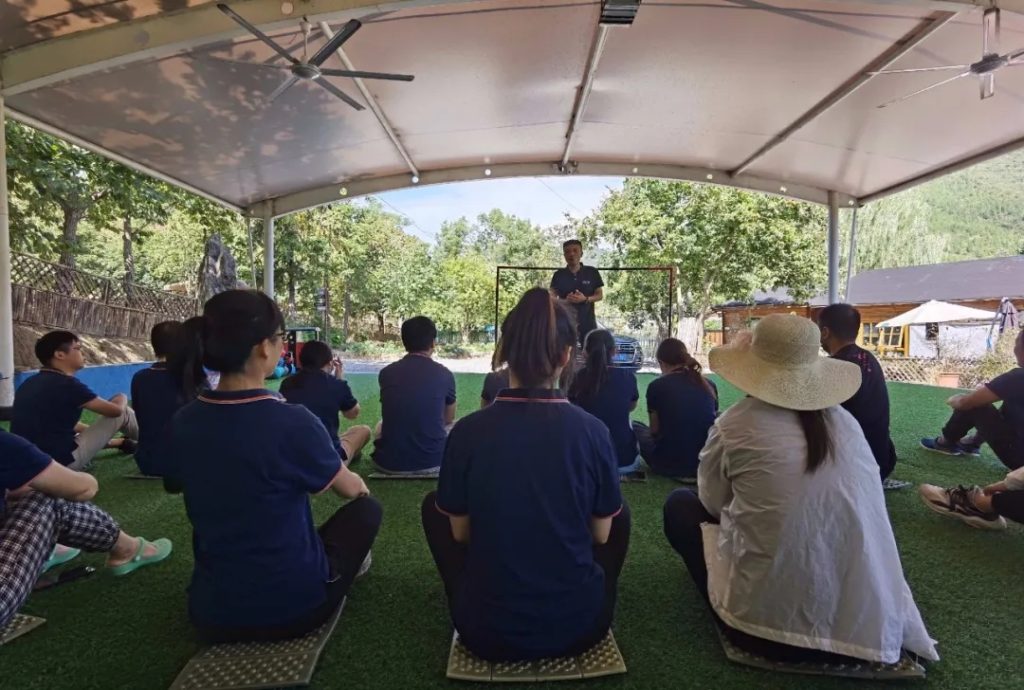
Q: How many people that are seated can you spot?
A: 14